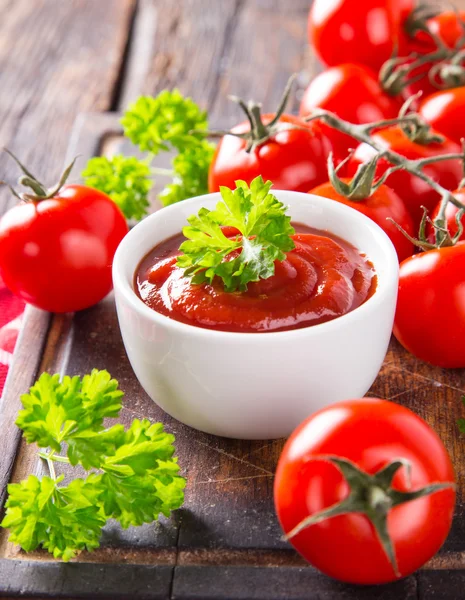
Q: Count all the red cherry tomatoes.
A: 11